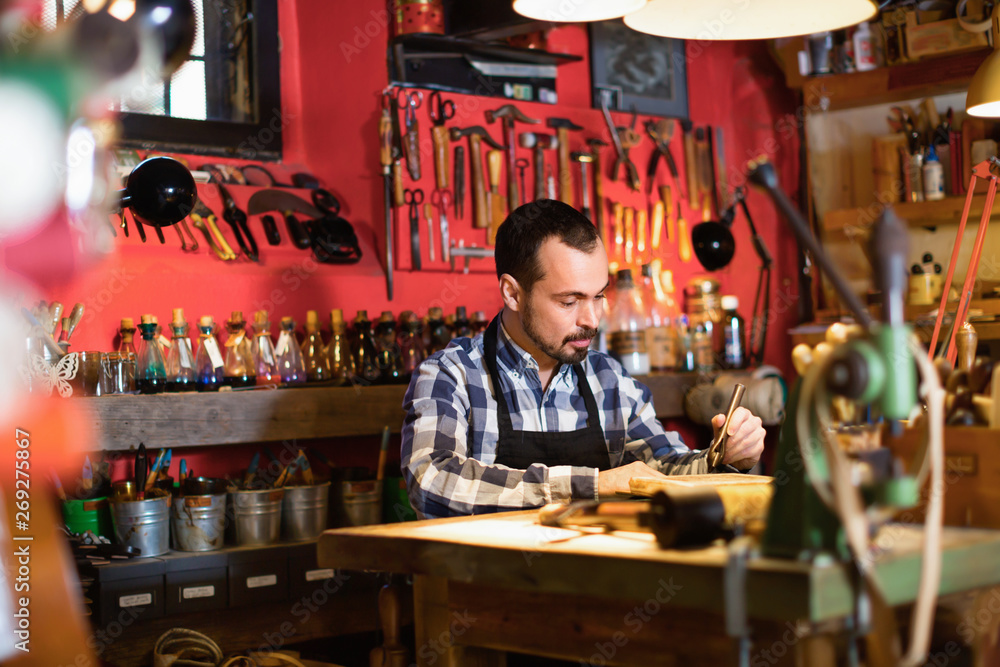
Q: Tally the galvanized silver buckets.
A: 5